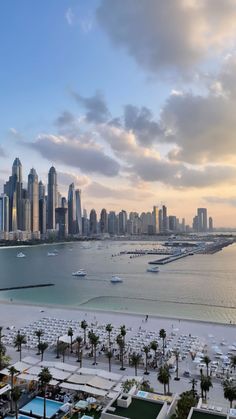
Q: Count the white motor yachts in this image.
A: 5